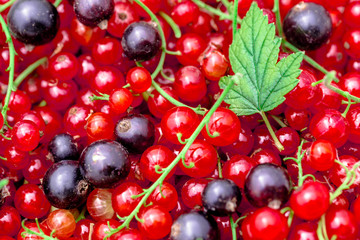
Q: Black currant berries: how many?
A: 11